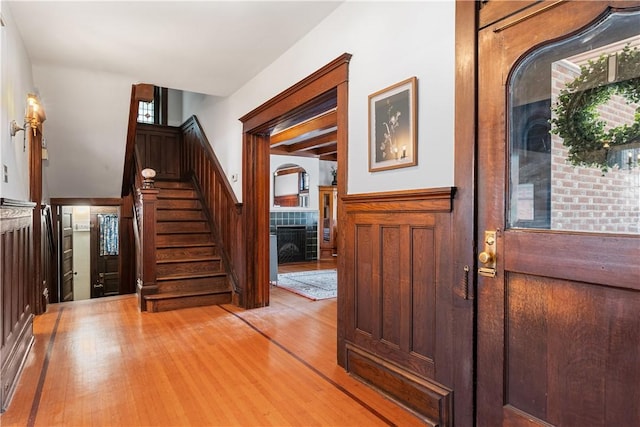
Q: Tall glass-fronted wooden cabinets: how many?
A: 1